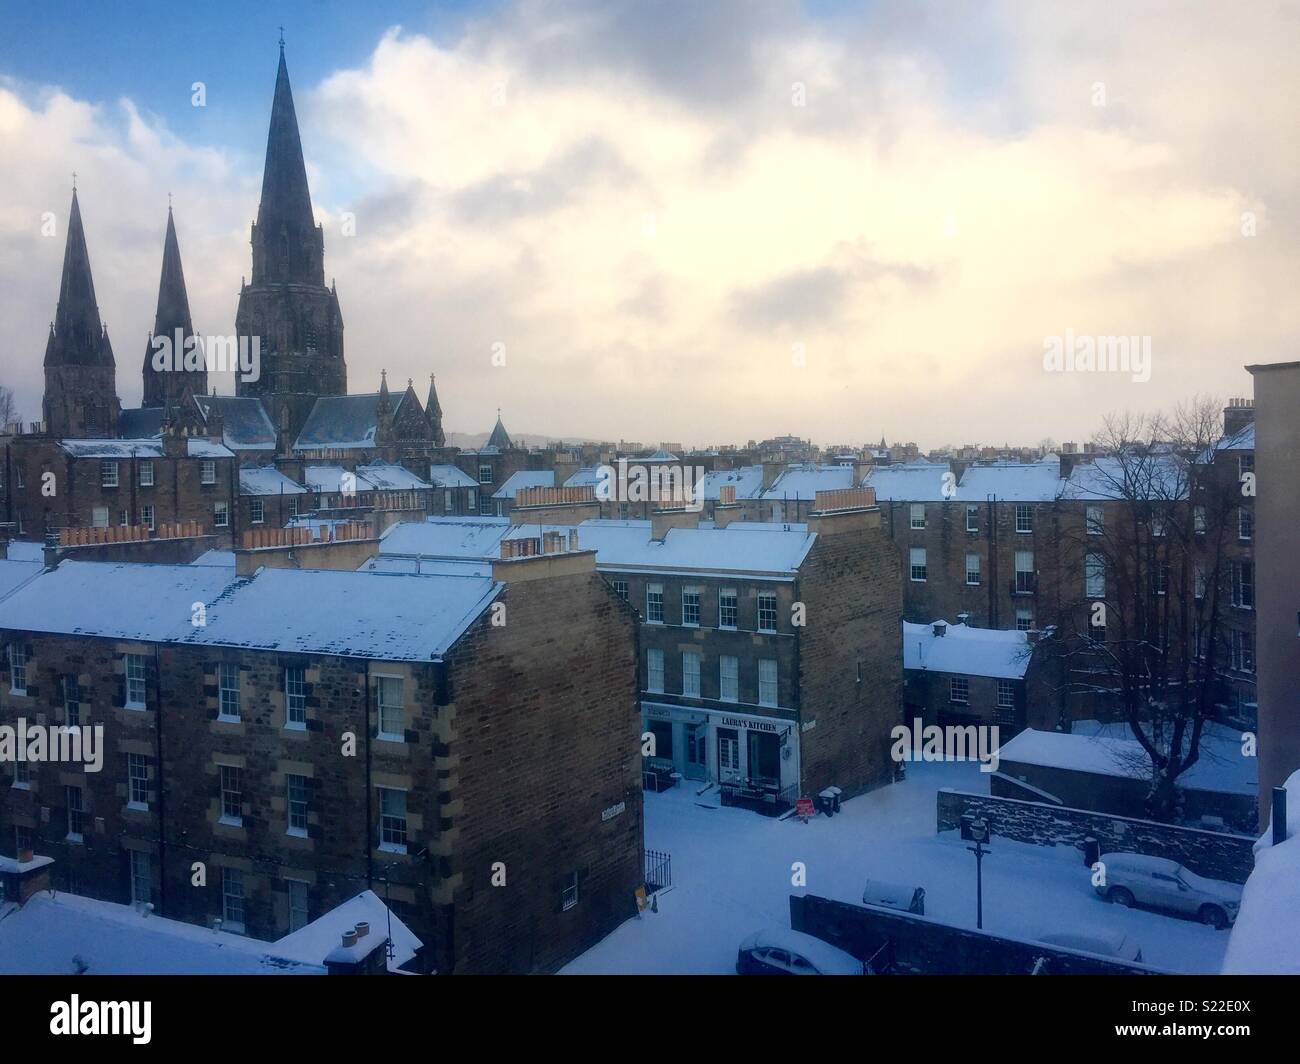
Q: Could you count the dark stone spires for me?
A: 3